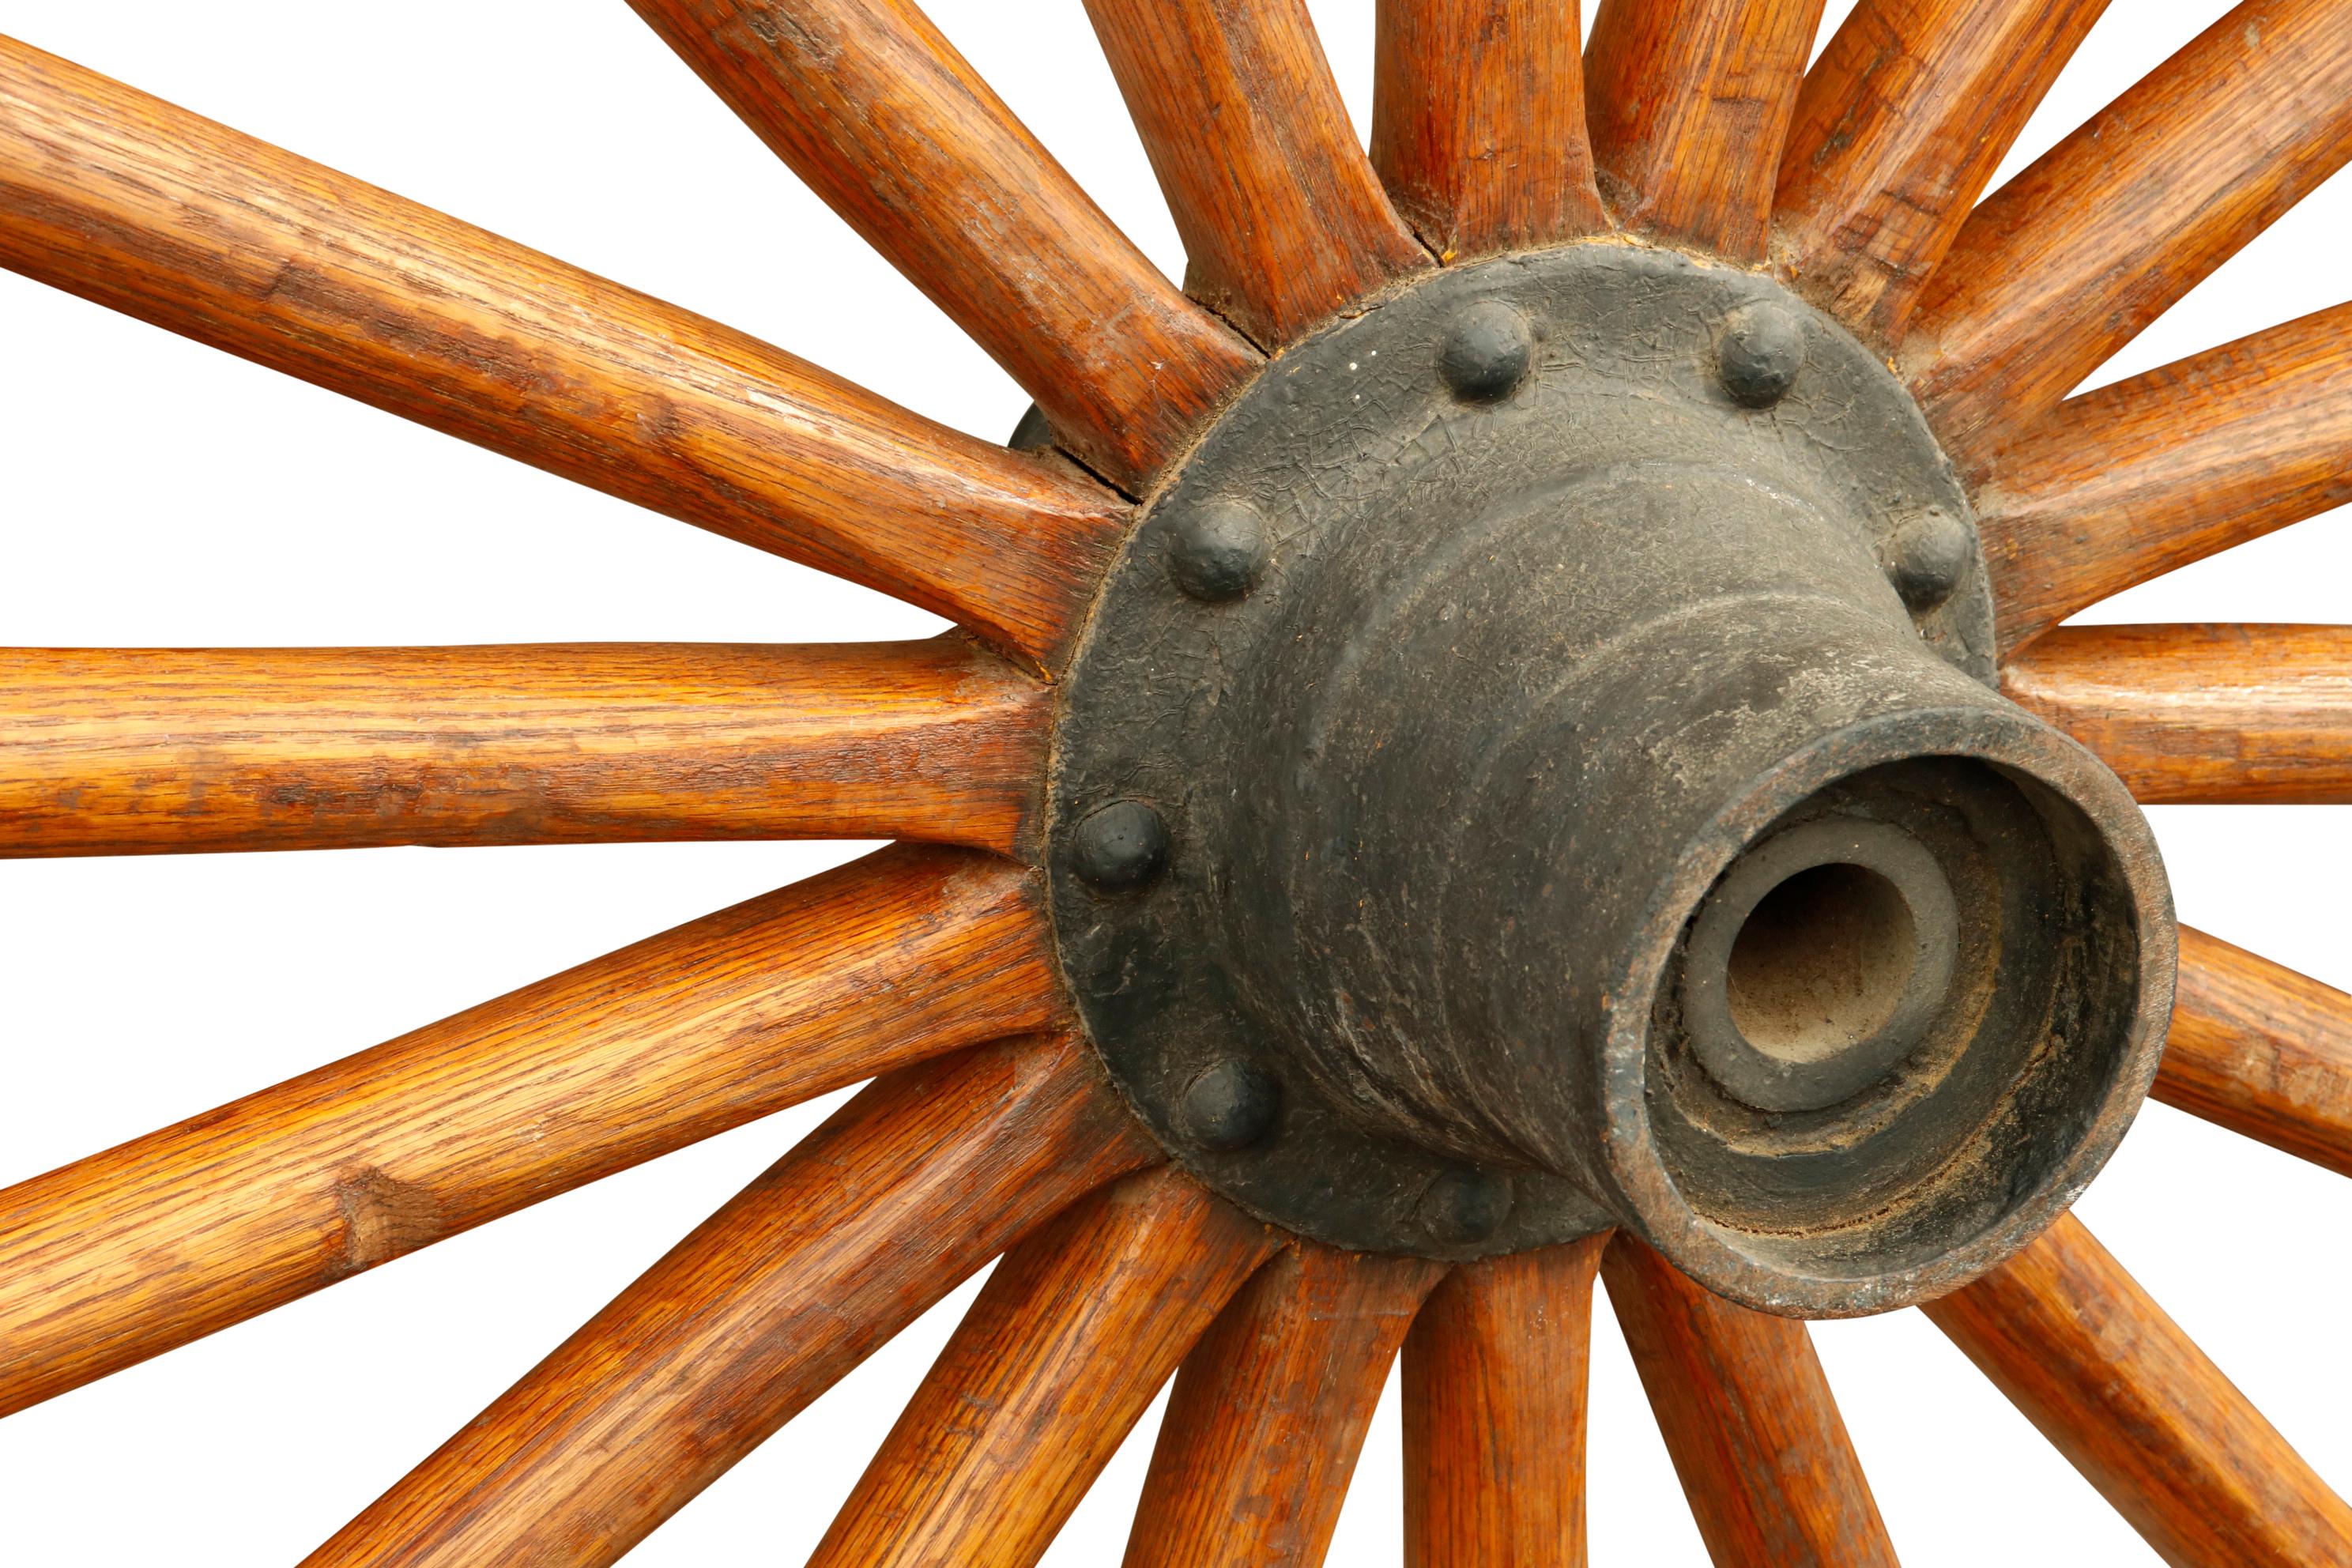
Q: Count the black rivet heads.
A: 7